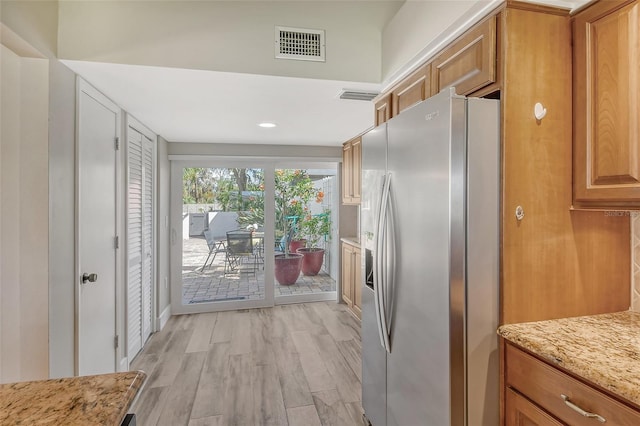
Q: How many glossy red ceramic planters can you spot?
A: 3